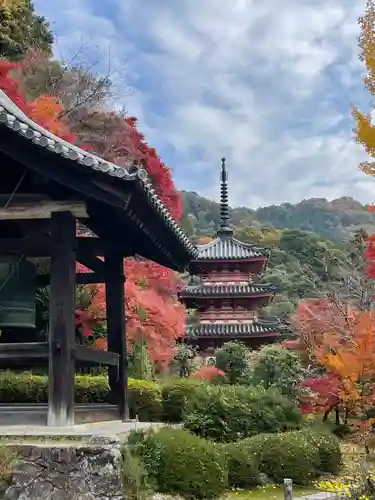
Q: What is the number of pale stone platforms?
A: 1